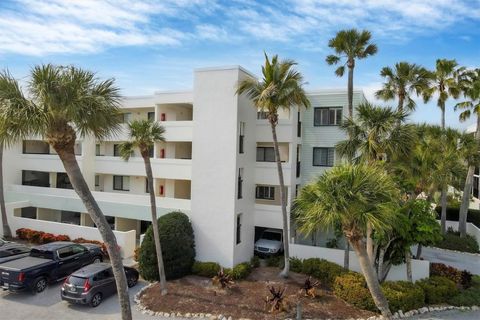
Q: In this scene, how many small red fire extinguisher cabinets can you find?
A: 3